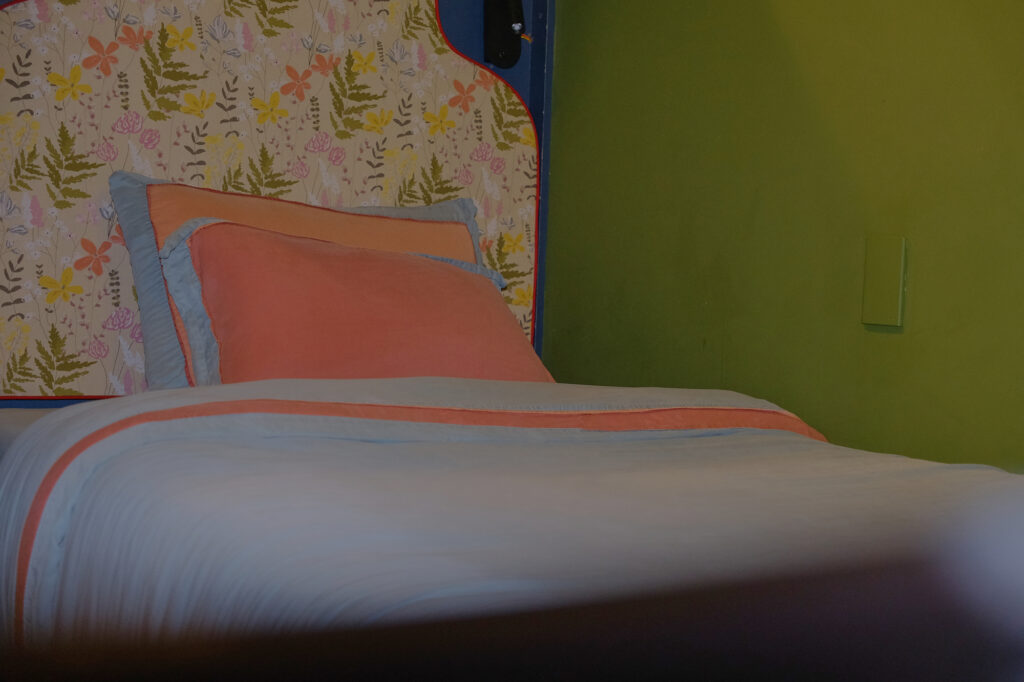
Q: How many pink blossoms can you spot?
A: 12